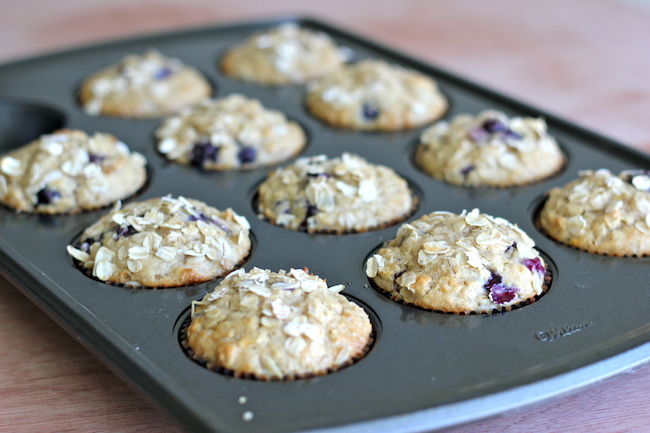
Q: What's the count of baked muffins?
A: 11